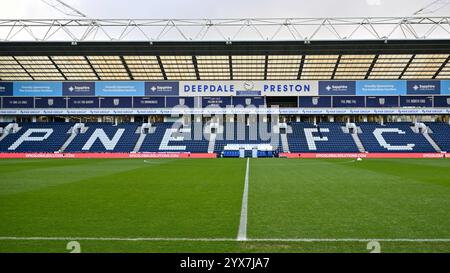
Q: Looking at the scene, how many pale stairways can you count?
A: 7